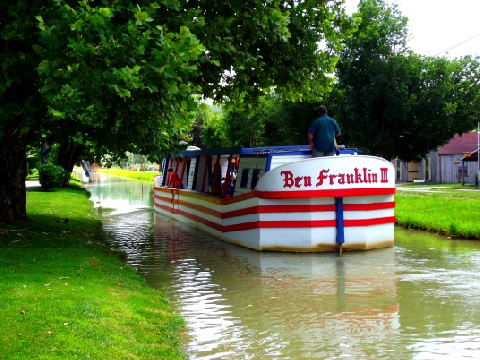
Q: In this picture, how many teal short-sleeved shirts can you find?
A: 1